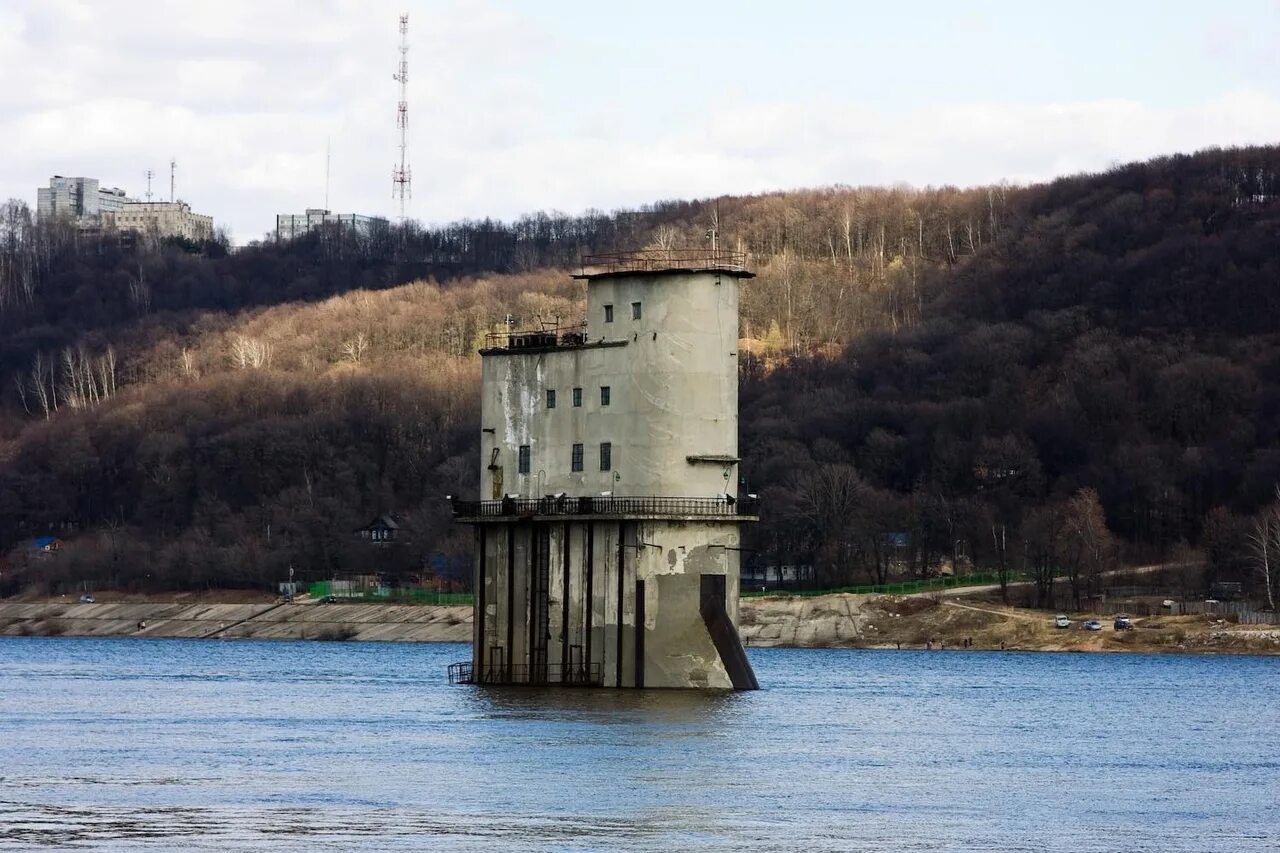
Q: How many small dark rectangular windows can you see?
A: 8